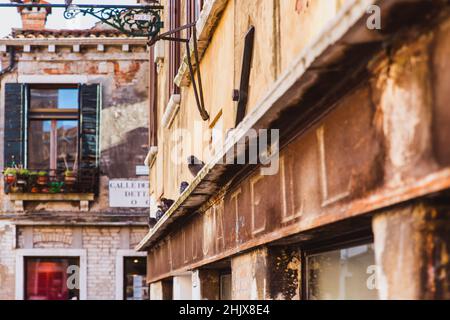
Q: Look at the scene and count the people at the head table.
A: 0